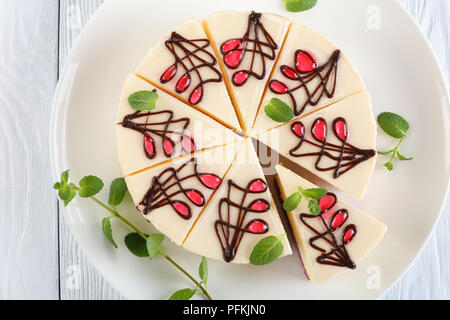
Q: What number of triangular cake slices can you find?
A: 8